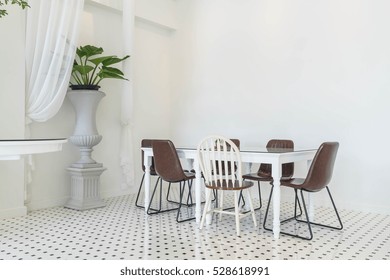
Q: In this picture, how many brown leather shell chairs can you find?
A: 5